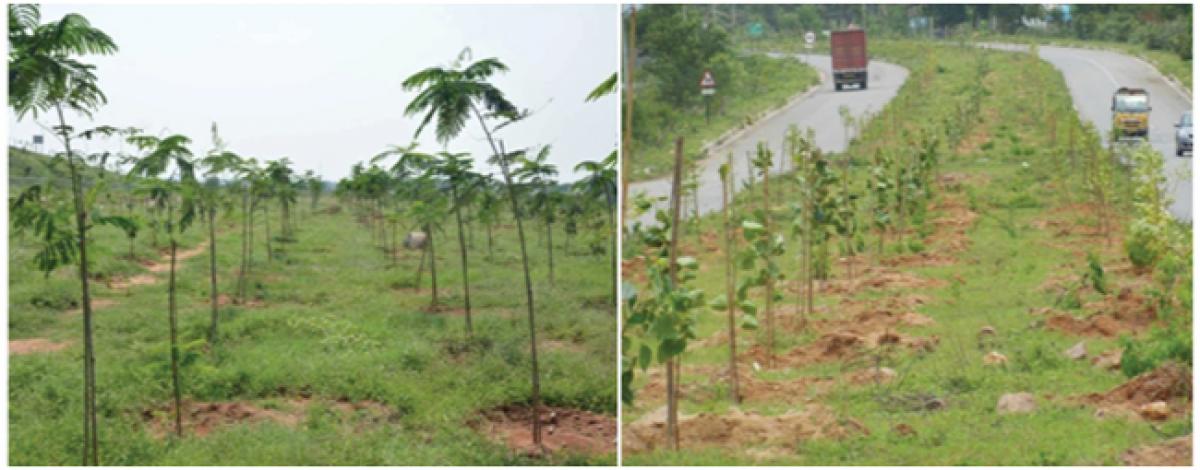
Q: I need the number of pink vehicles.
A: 0